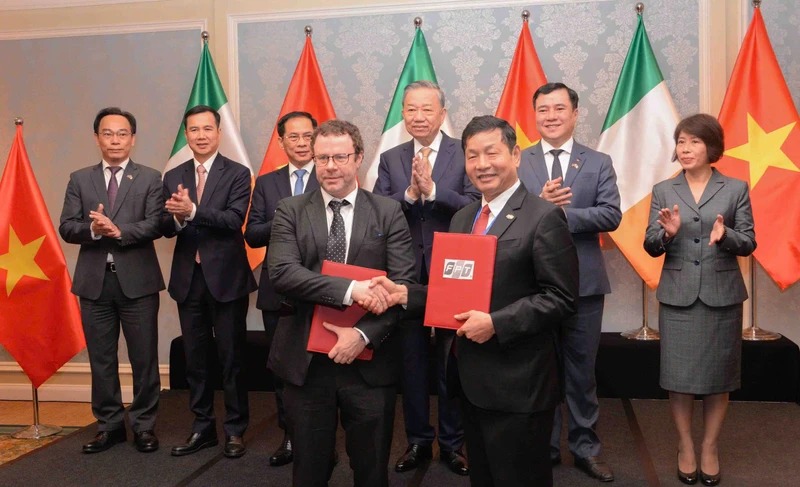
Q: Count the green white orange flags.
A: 3